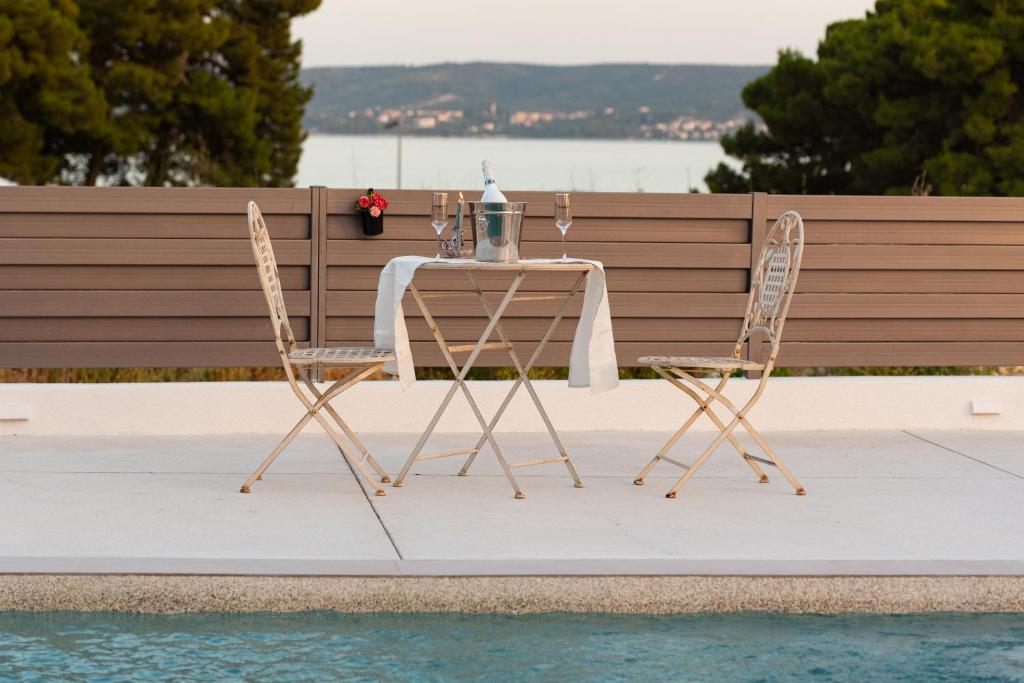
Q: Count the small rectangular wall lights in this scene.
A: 2